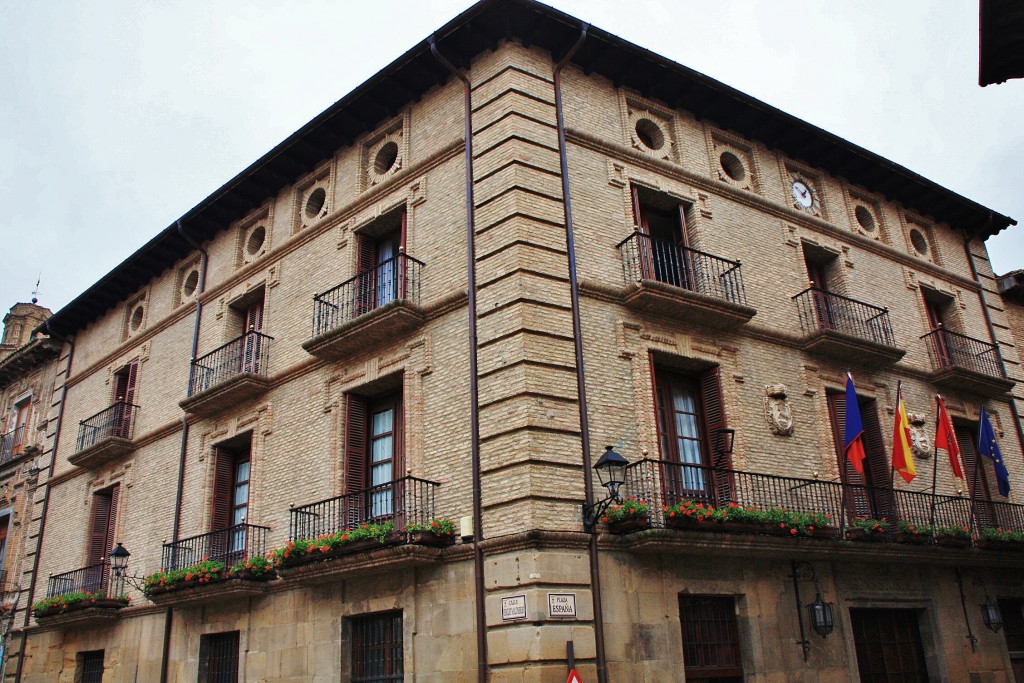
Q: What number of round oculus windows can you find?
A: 9